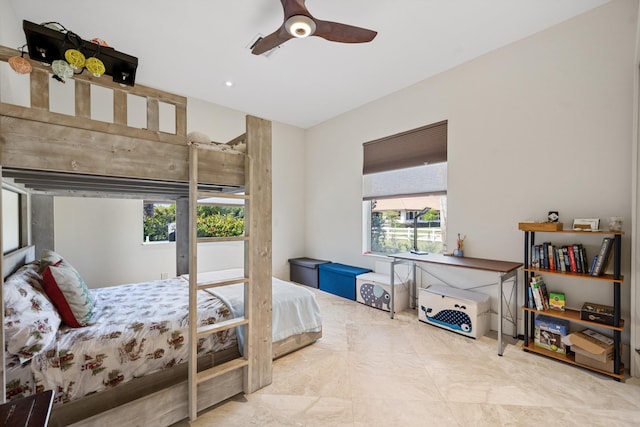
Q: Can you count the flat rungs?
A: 5